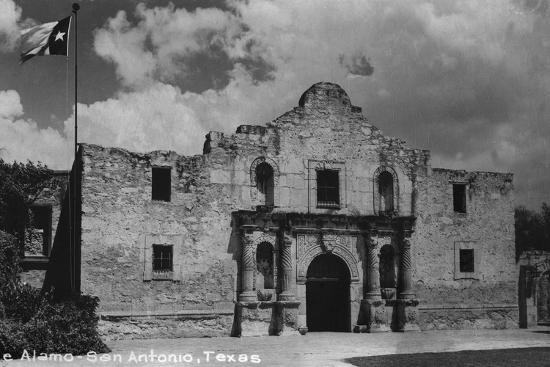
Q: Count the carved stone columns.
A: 4